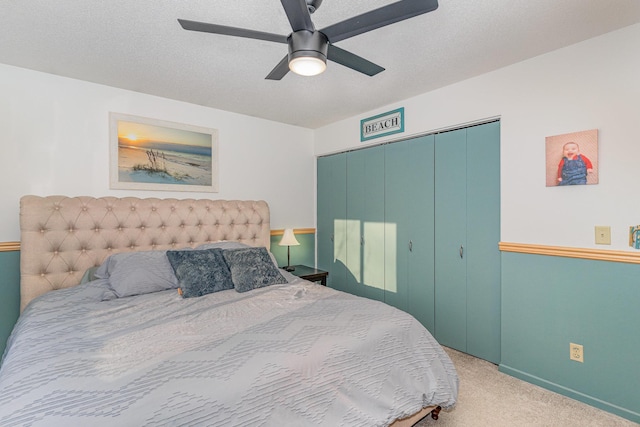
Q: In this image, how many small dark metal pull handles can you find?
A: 4